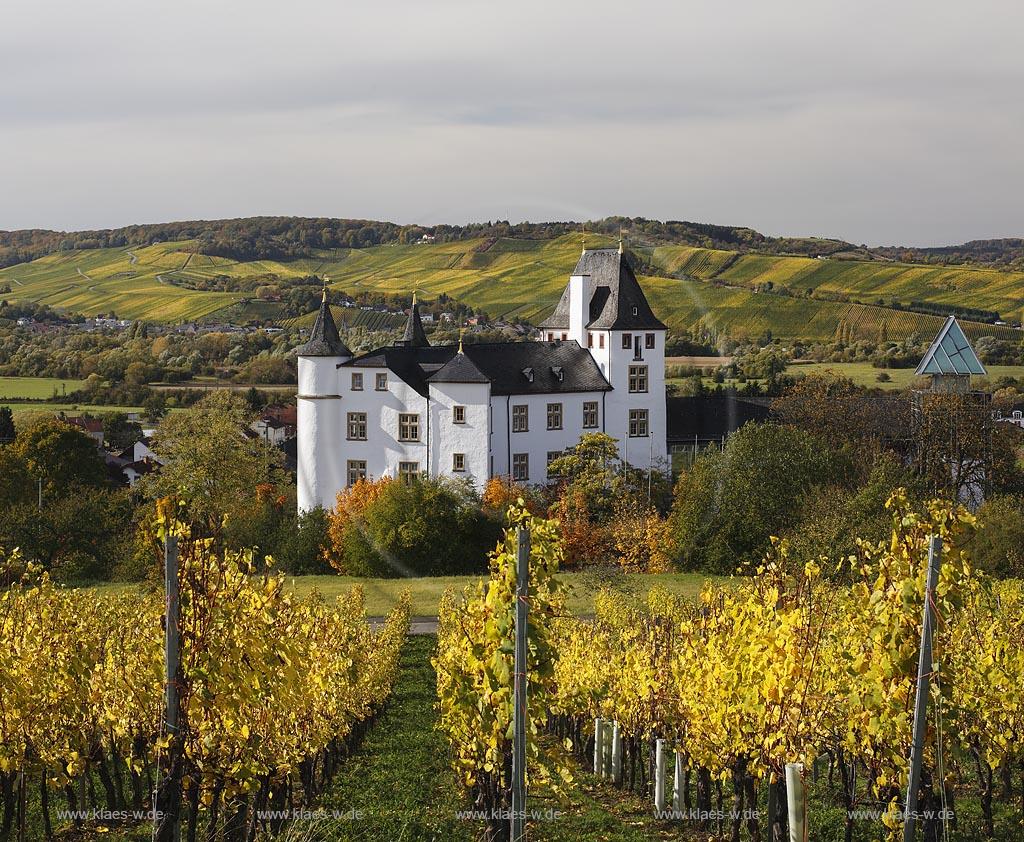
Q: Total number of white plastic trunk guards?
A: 6